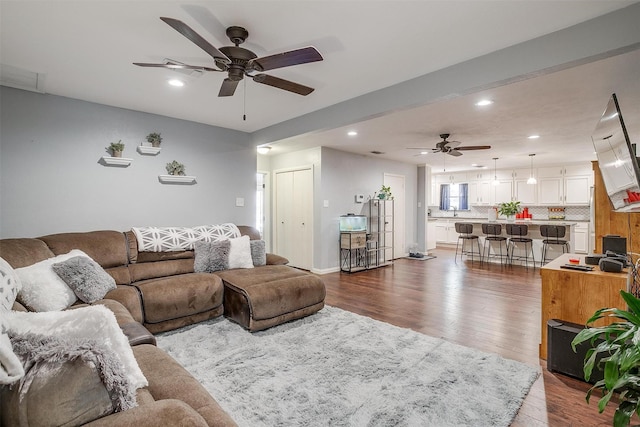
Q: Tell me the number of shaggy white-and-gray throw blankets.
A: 1